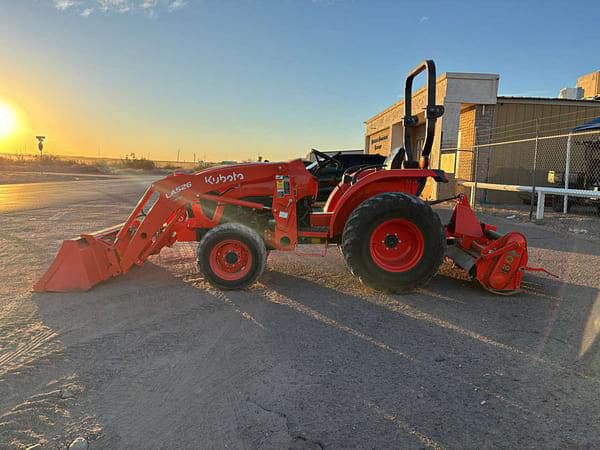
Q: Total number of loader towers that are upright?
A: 1